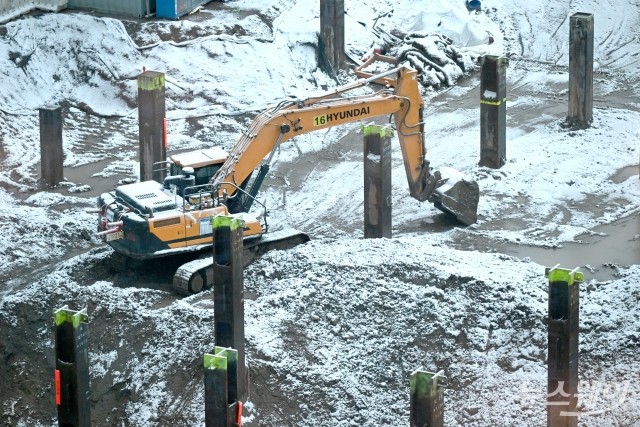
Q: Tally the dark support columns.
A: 11